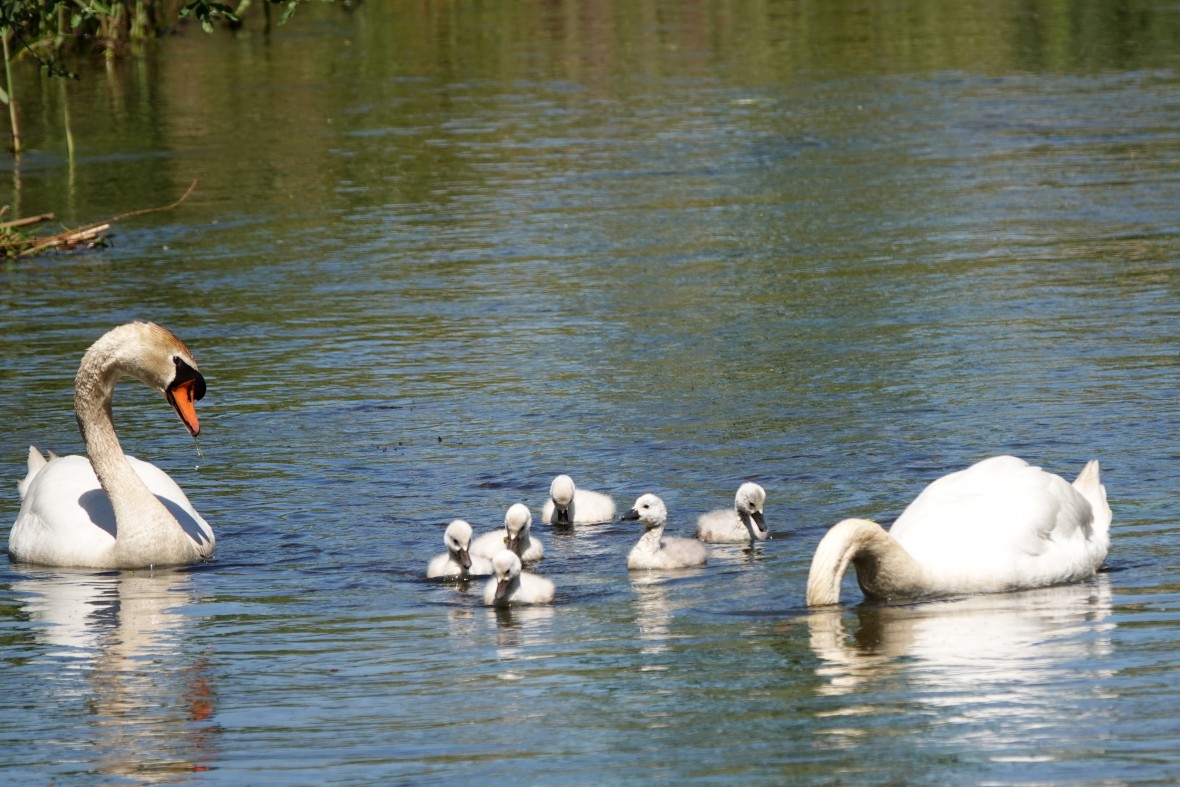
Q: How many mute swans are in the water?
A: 8